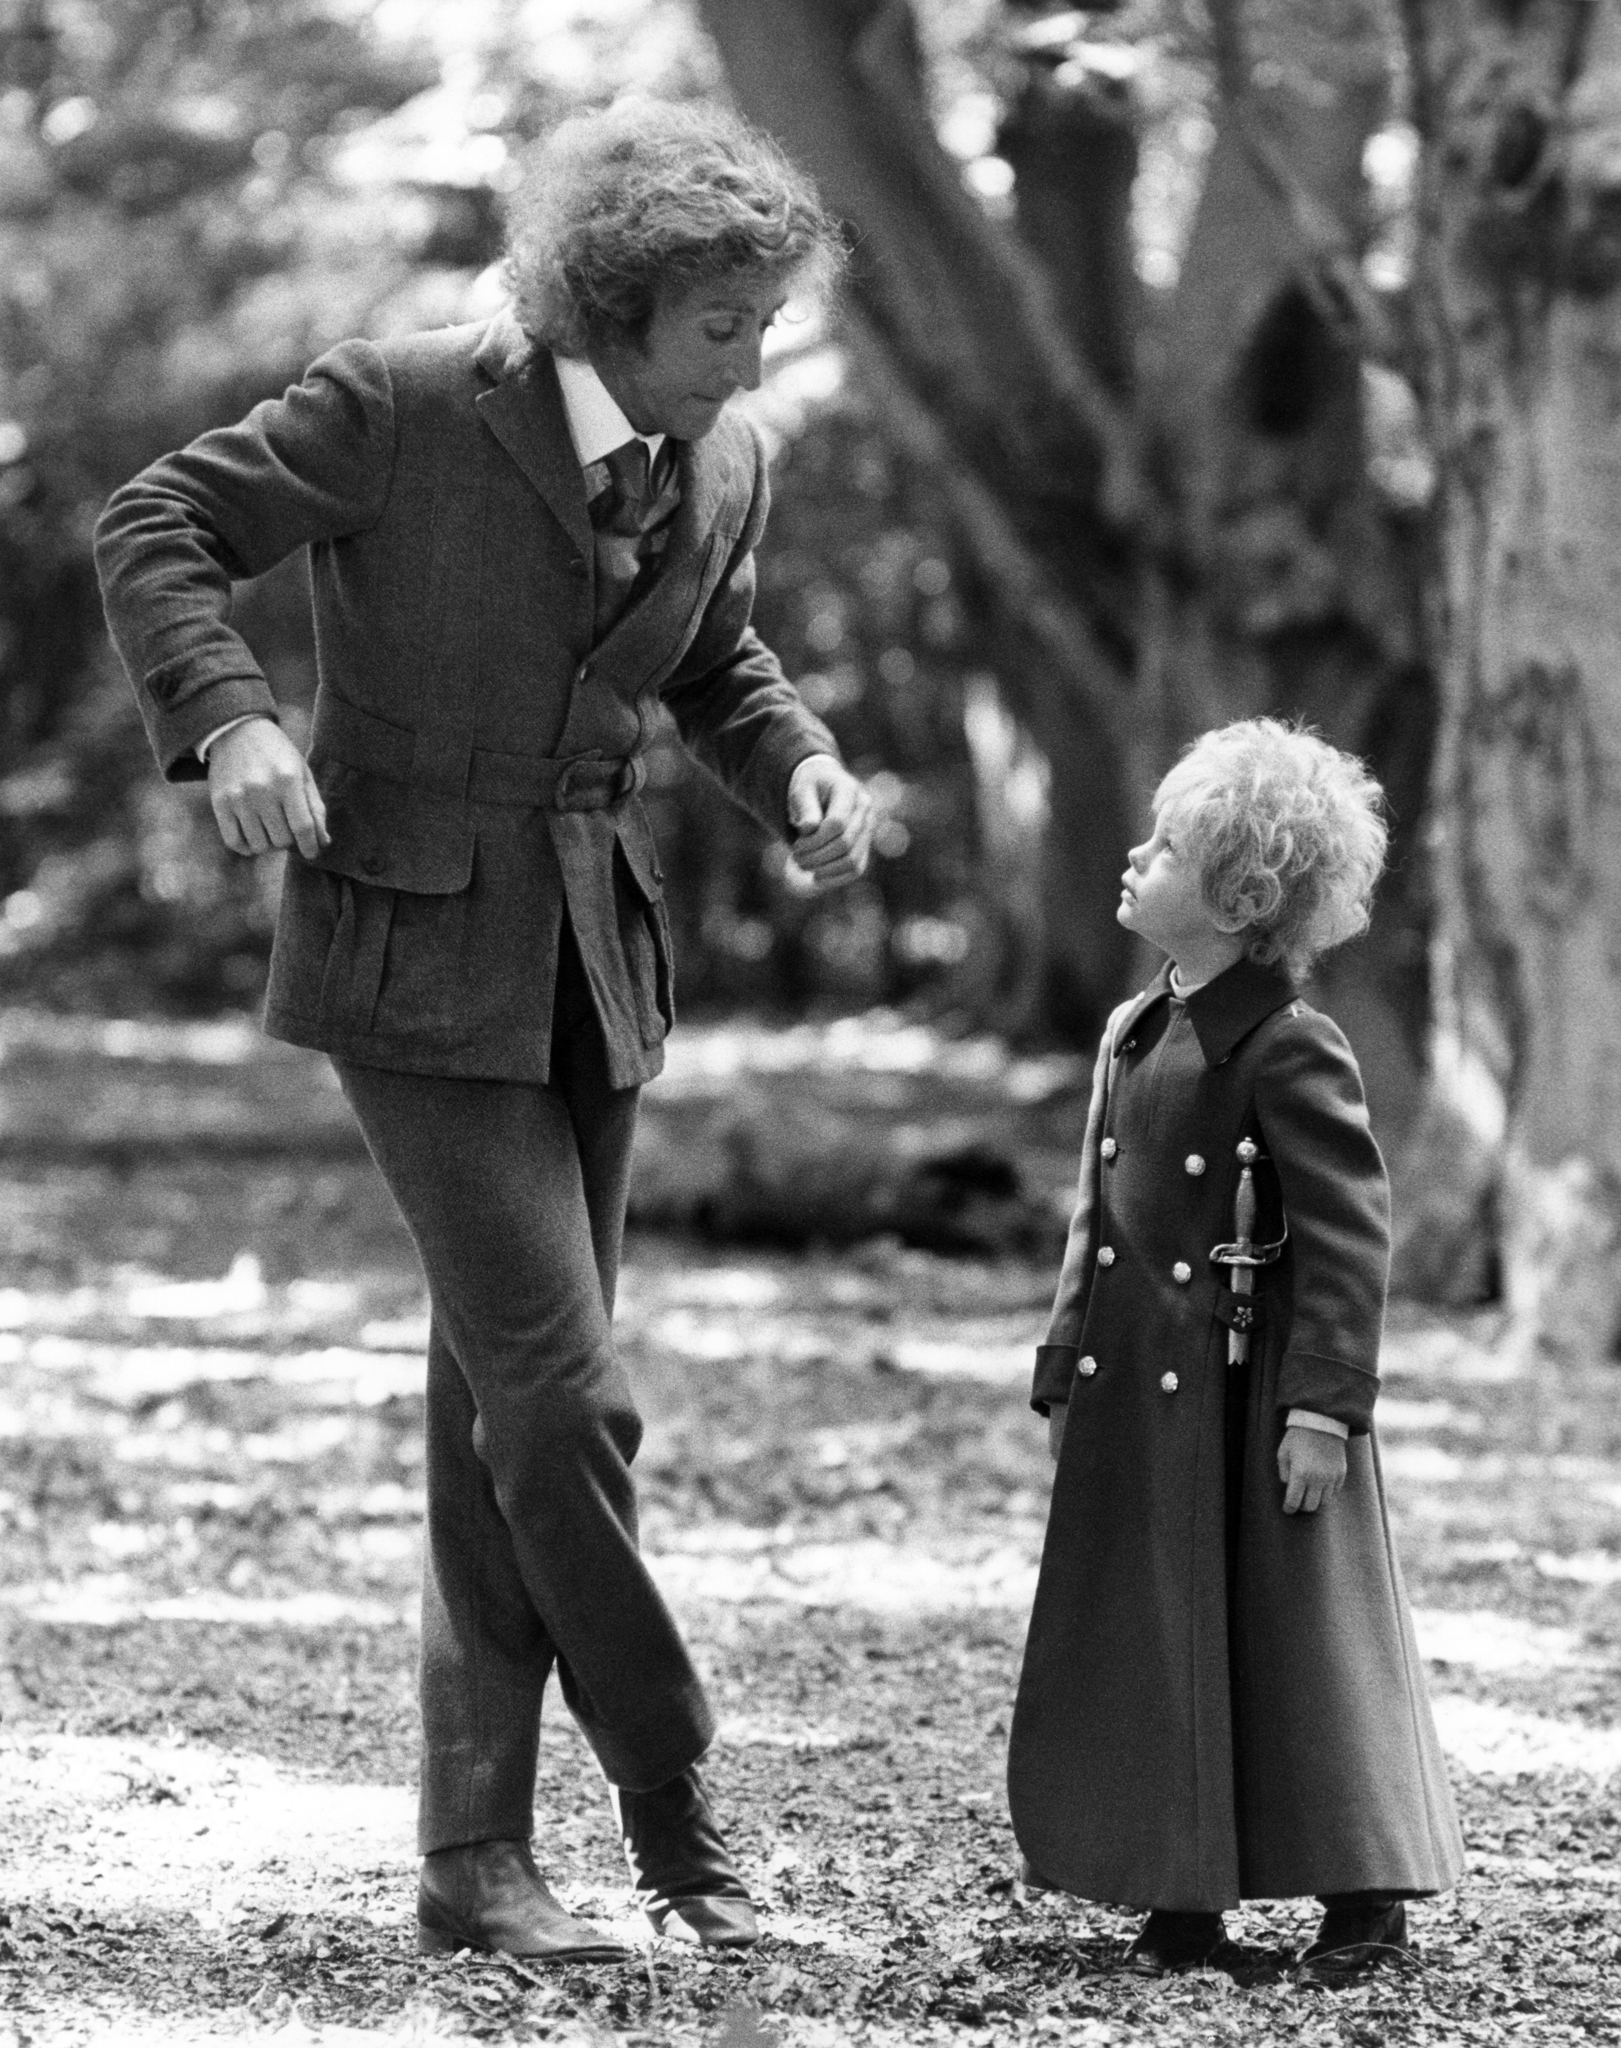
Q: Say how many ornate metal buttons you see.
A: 6